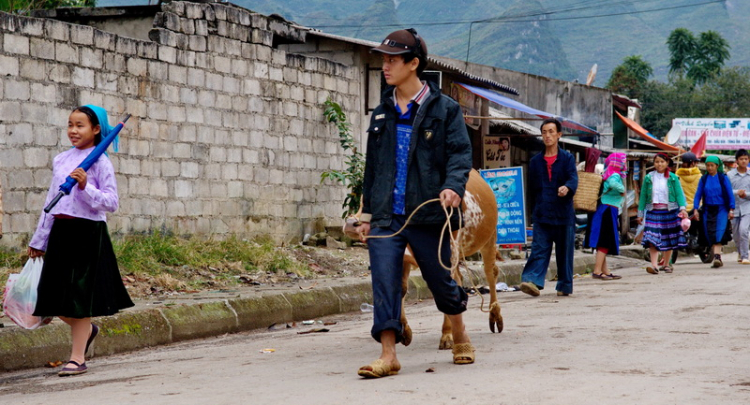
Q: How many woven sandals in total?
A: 2